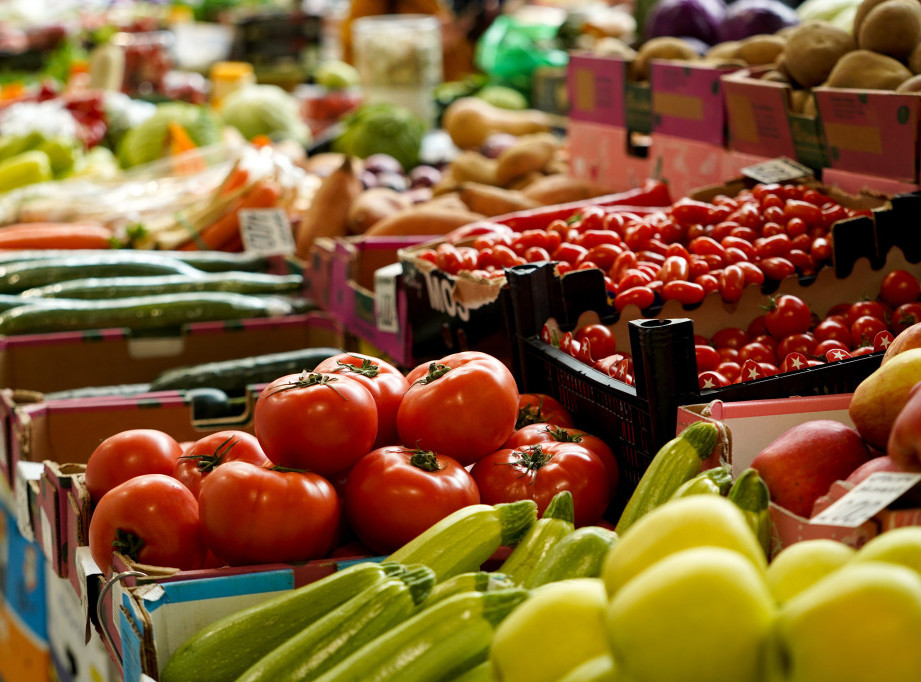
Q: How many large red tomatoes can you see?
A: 11